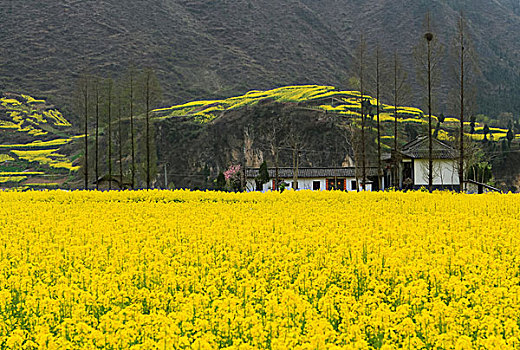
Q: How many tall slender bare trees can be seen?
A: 11